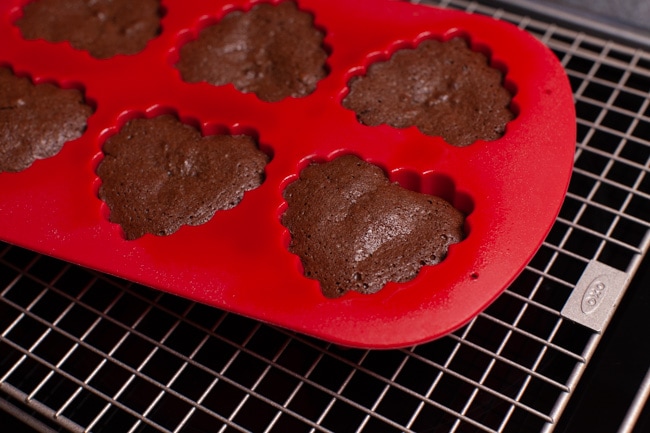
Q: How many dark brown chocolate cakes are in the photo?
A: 6